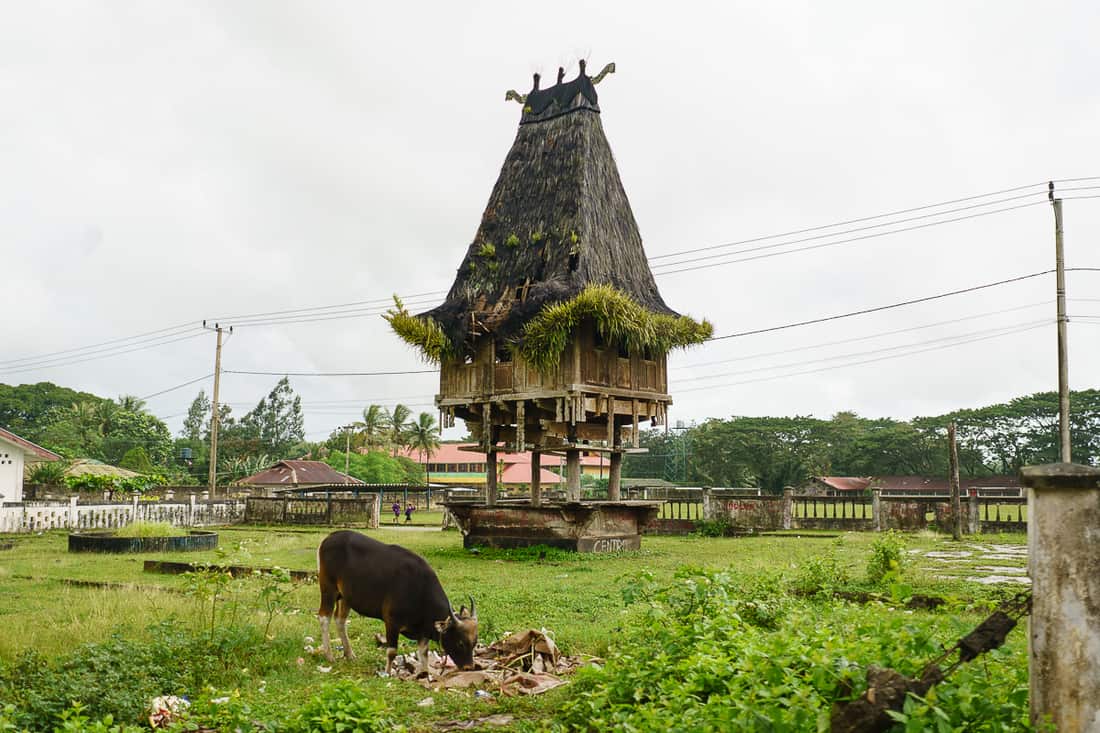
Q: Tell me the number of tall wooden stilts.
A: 4